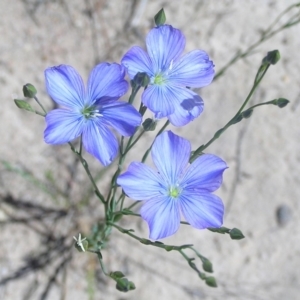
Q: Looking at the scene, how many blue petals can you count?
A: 15